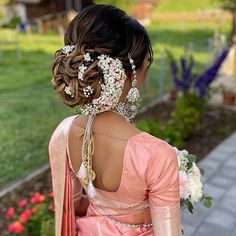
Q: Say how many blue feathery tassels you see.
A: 0